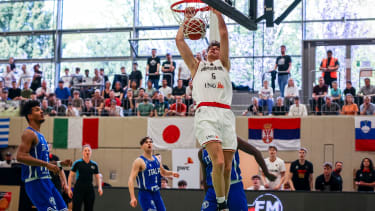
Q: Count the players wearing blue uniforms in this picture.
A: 3